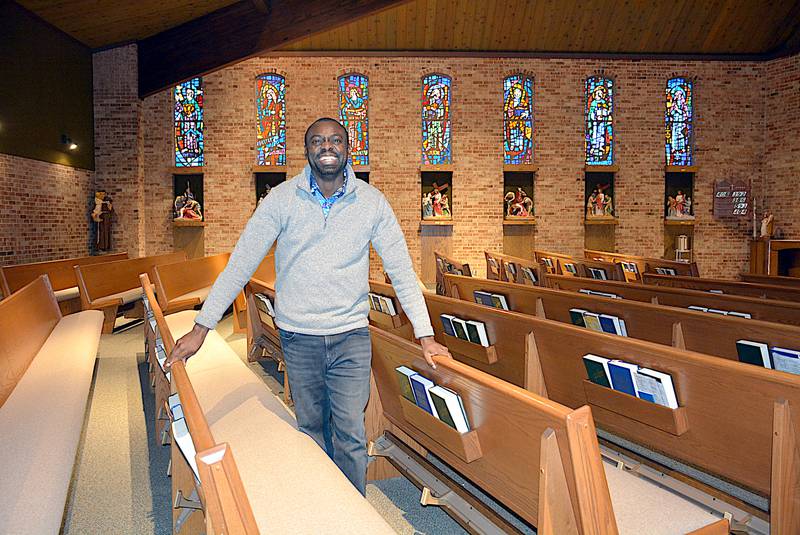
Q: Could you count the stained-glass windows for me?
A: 7